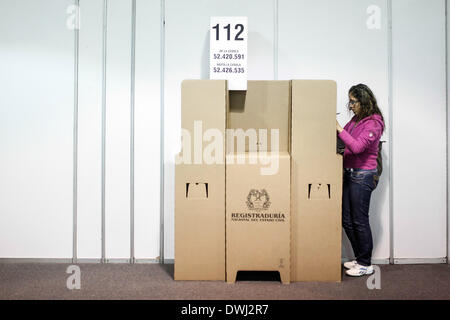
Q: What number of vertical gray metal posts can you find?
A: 7